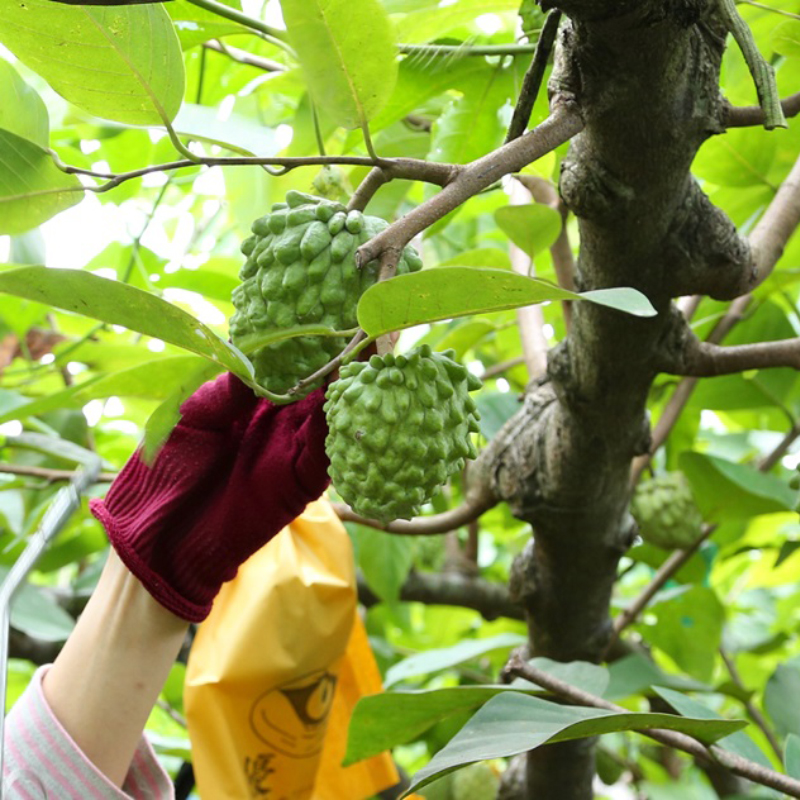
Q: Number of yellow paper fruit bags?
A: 1